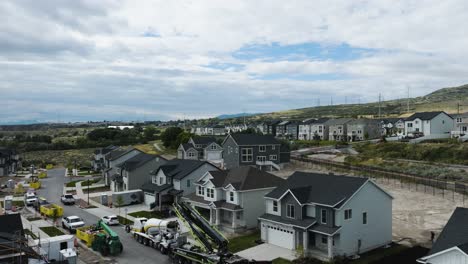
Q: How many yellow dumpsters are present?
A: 5